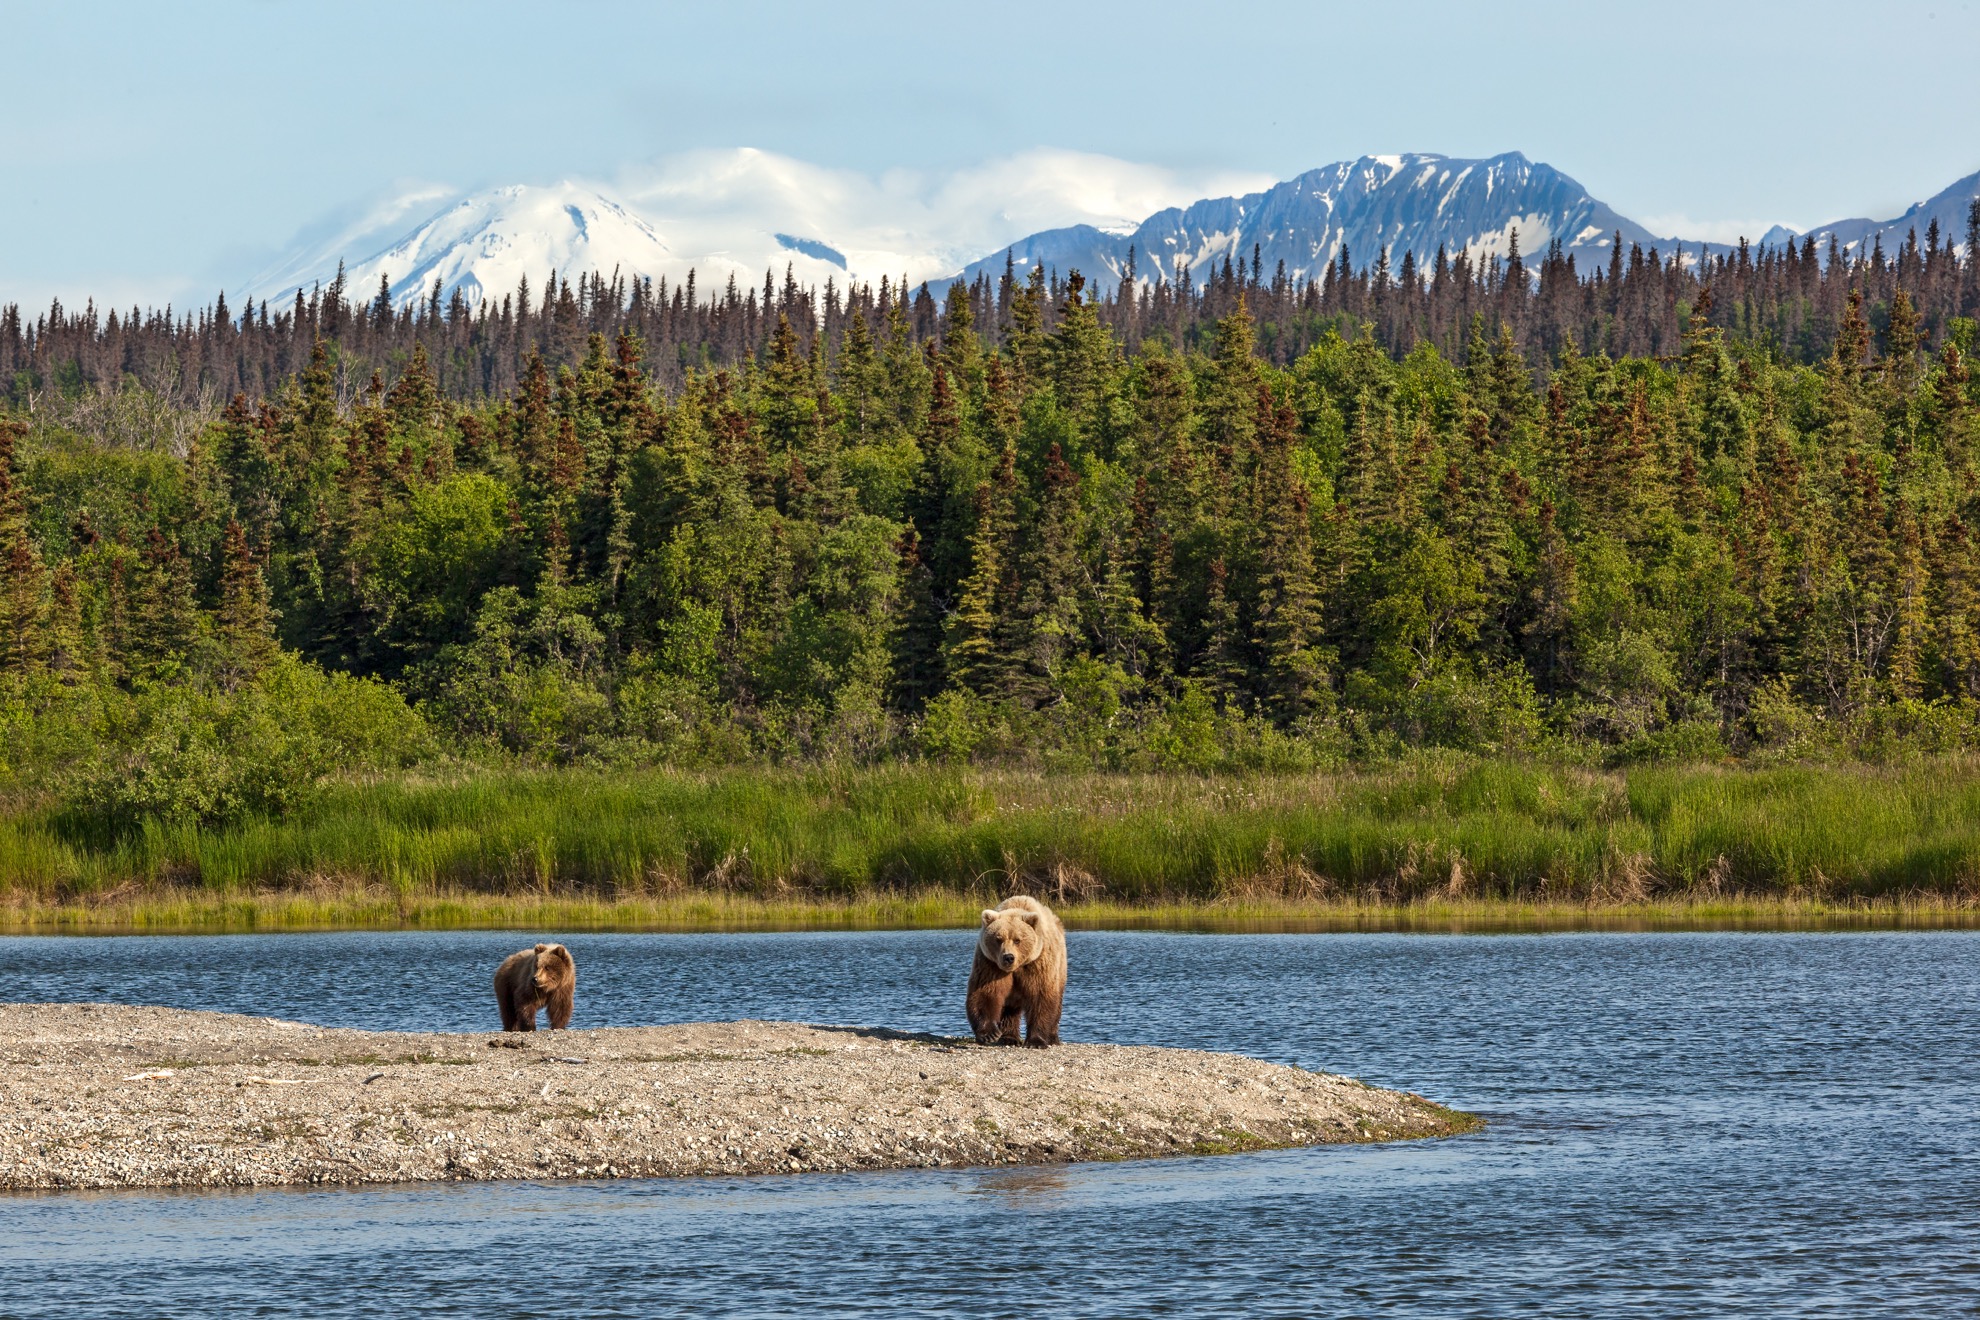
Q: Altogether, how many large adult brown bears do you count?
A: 1